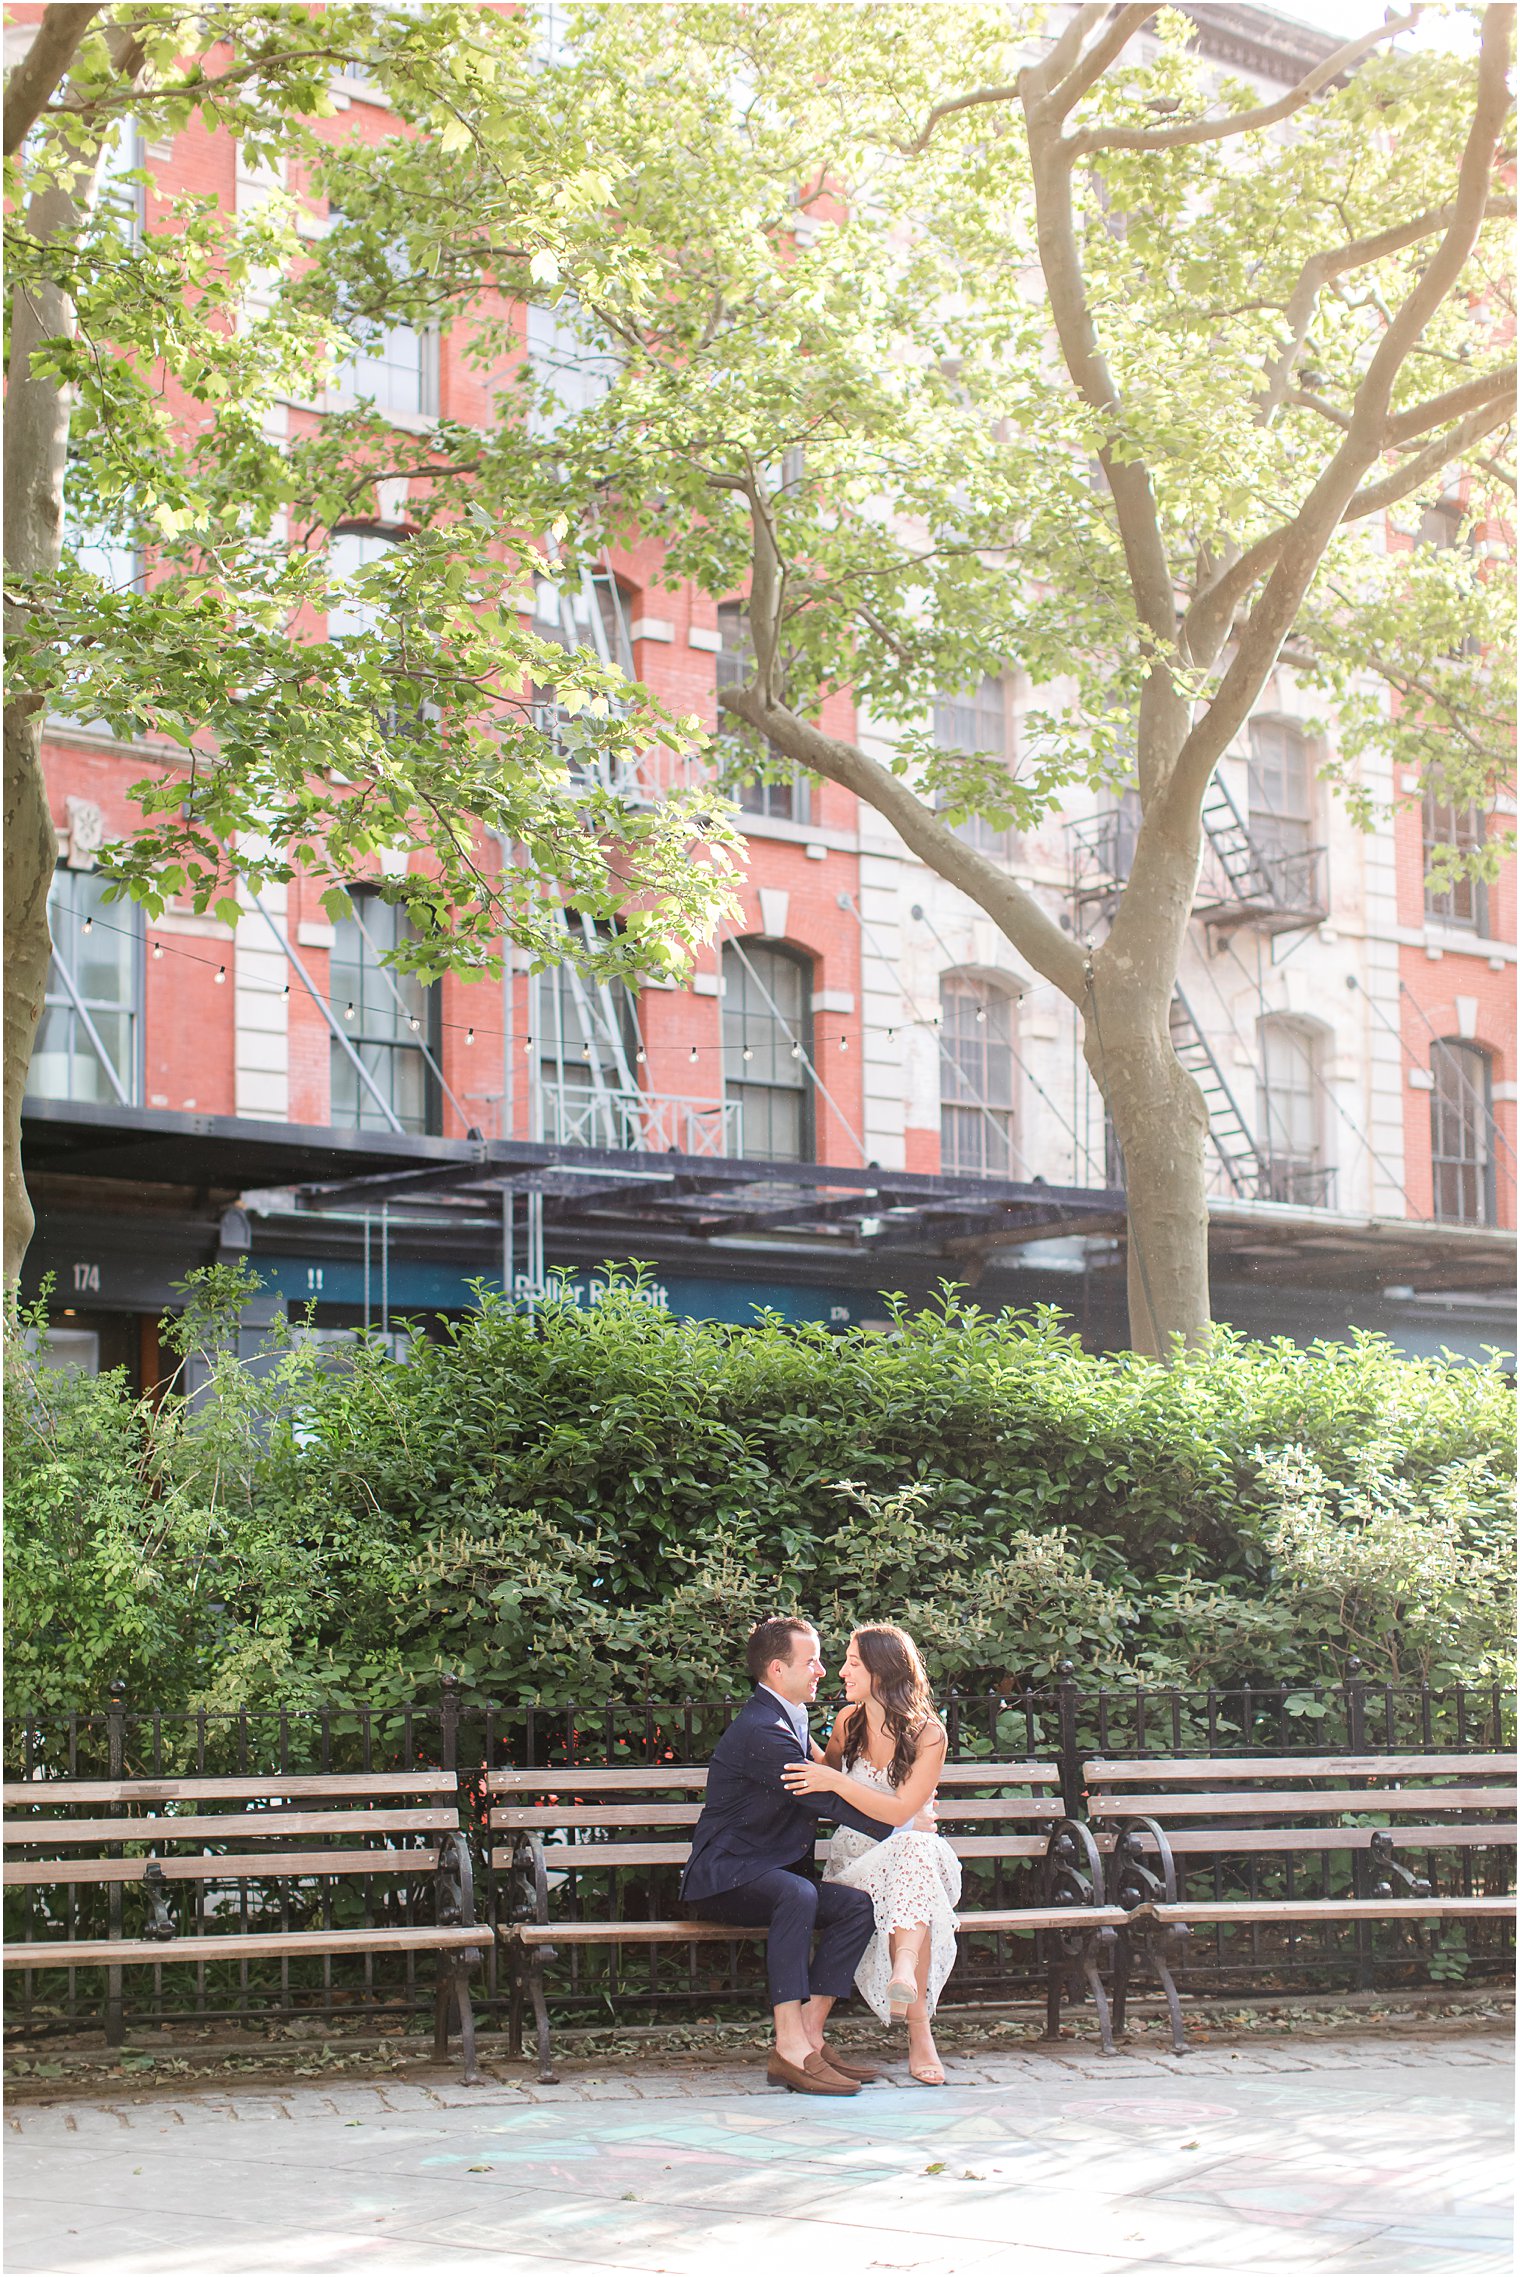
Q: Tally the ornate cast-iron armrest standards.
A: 4